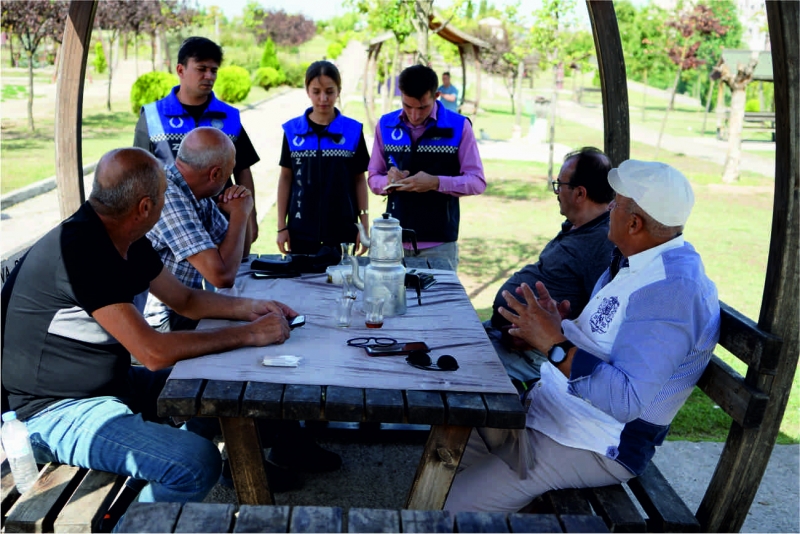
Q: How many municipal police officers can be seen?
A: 3